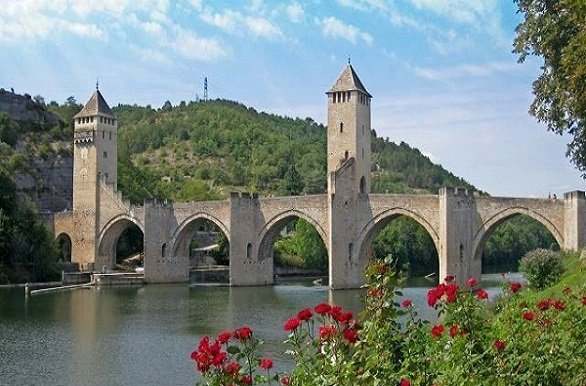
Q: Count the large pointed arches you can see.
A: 5